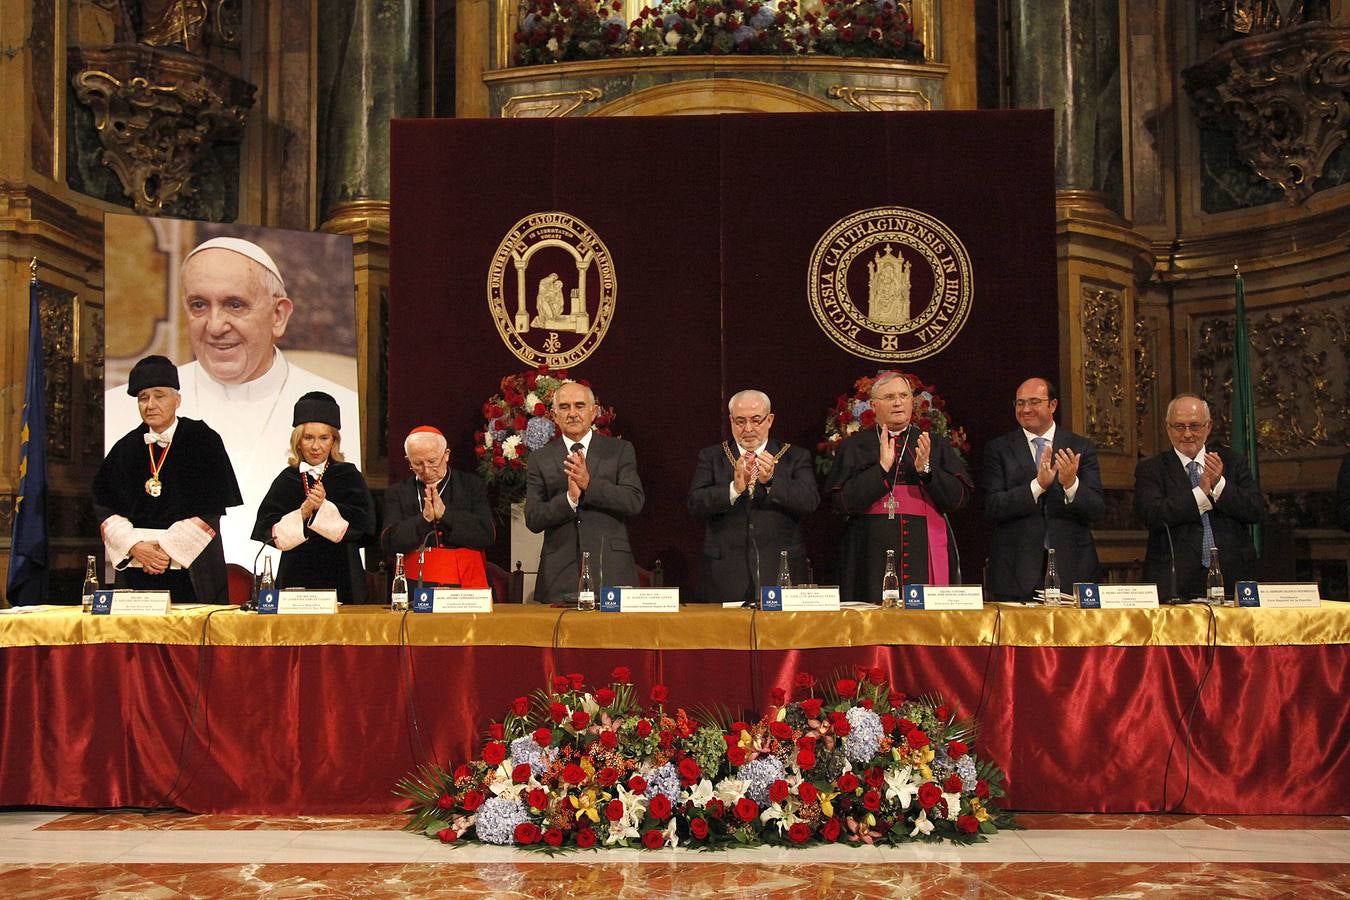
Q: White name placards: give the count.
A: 8